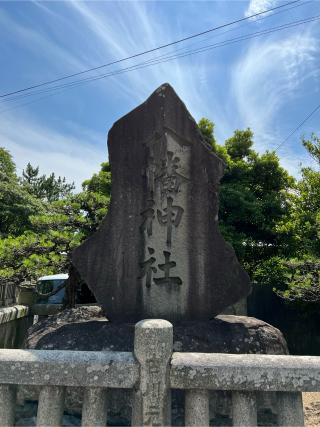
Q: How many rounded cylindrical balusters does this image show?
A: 6